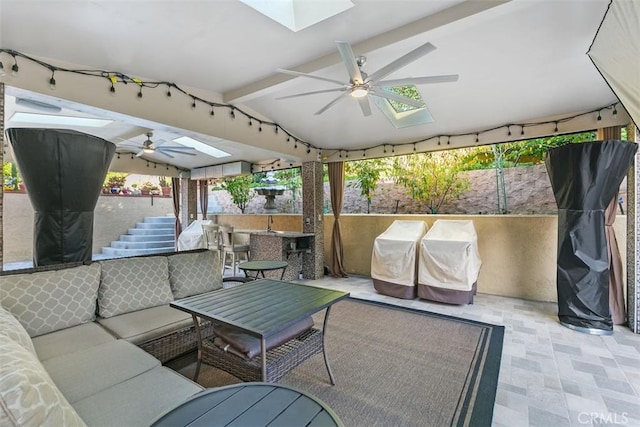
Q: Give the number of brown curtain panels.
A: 4